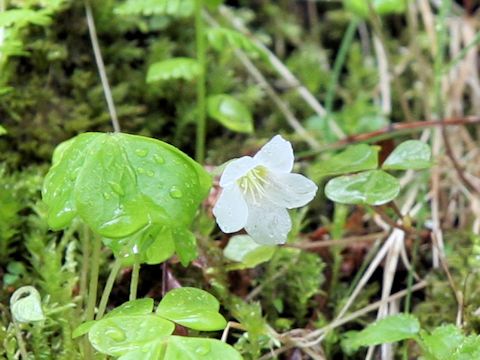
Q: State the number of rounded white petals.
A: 5